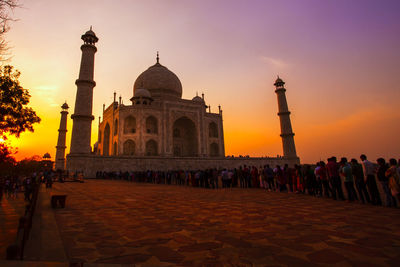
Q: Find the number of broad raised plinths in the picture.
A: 1